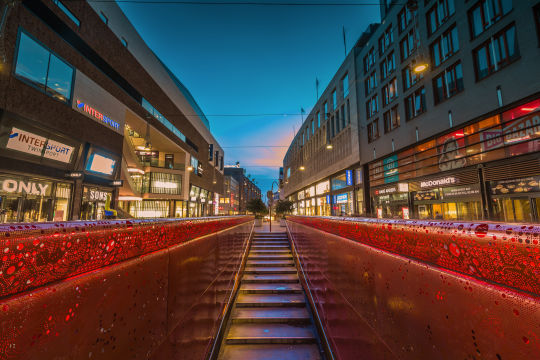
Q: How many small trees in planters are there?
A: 2